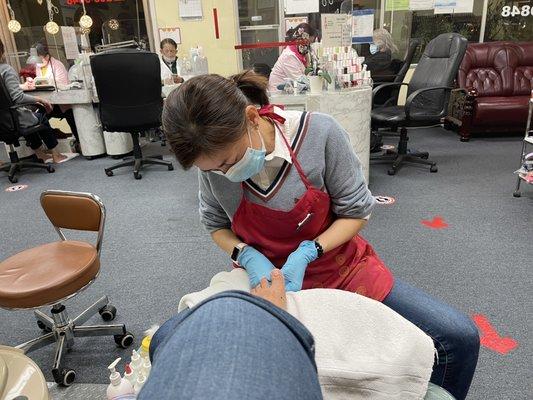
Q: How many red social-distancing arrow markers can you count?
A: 2